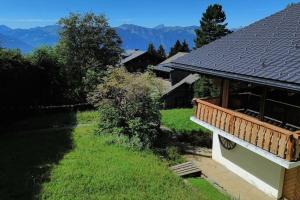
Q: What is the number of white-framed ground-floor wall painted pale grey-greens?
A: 1